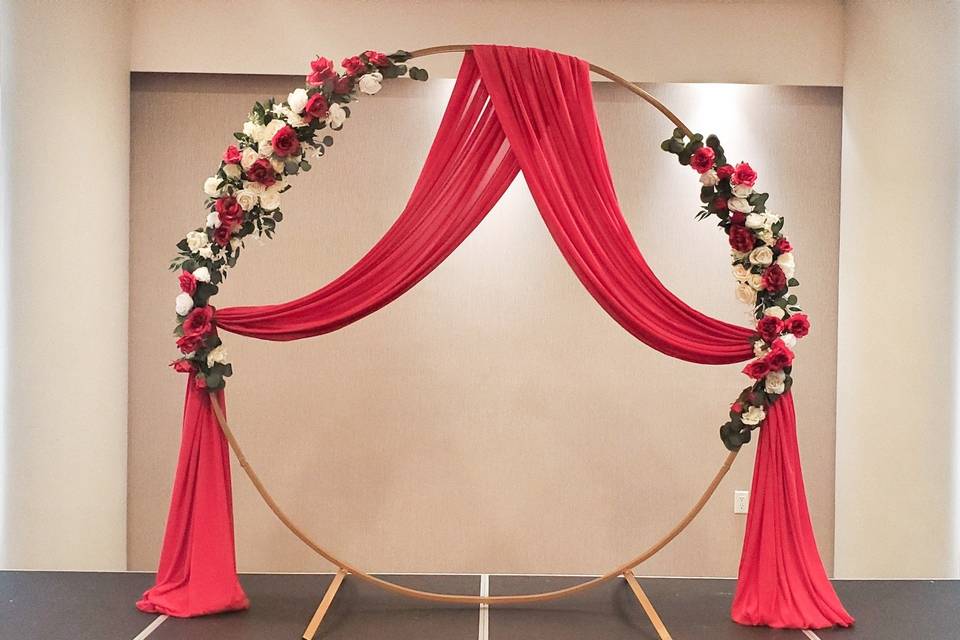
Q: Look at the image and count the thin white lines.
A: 3